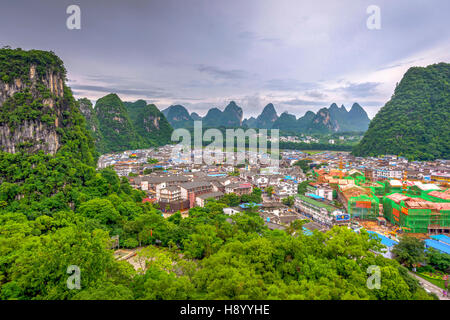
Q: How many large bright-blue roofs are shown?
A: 3